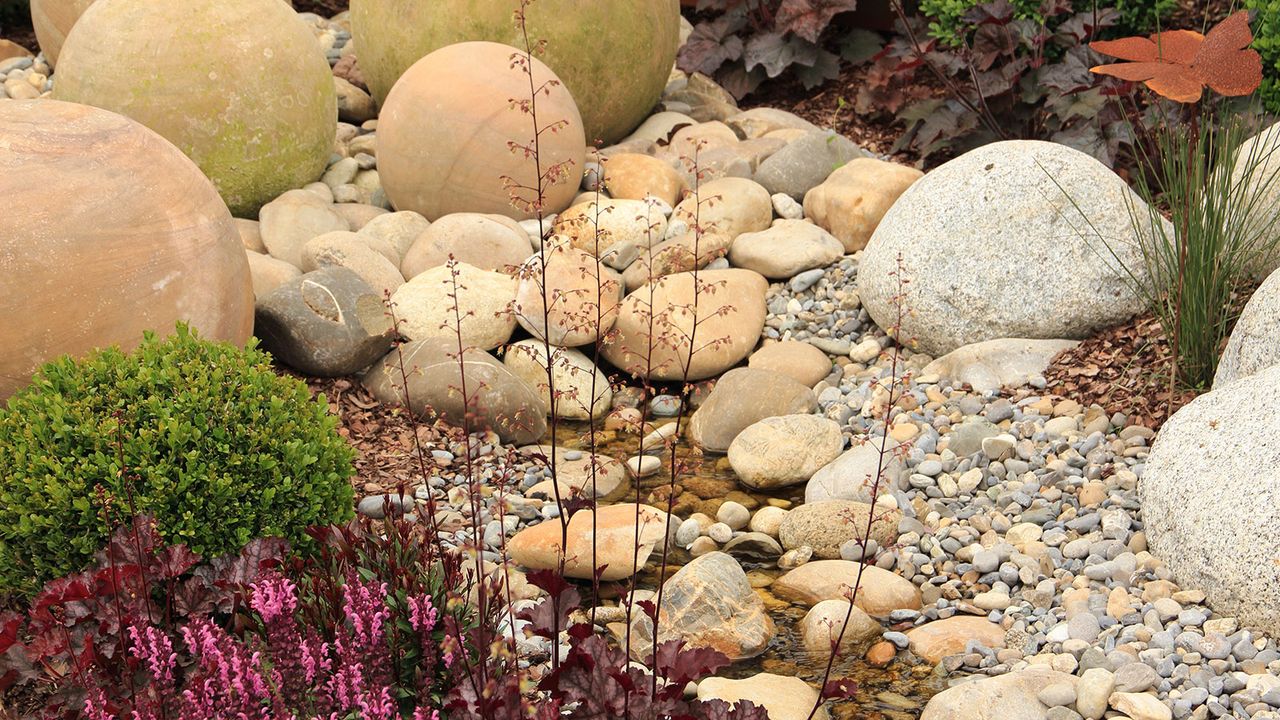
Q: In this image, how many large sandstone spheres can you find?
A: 5